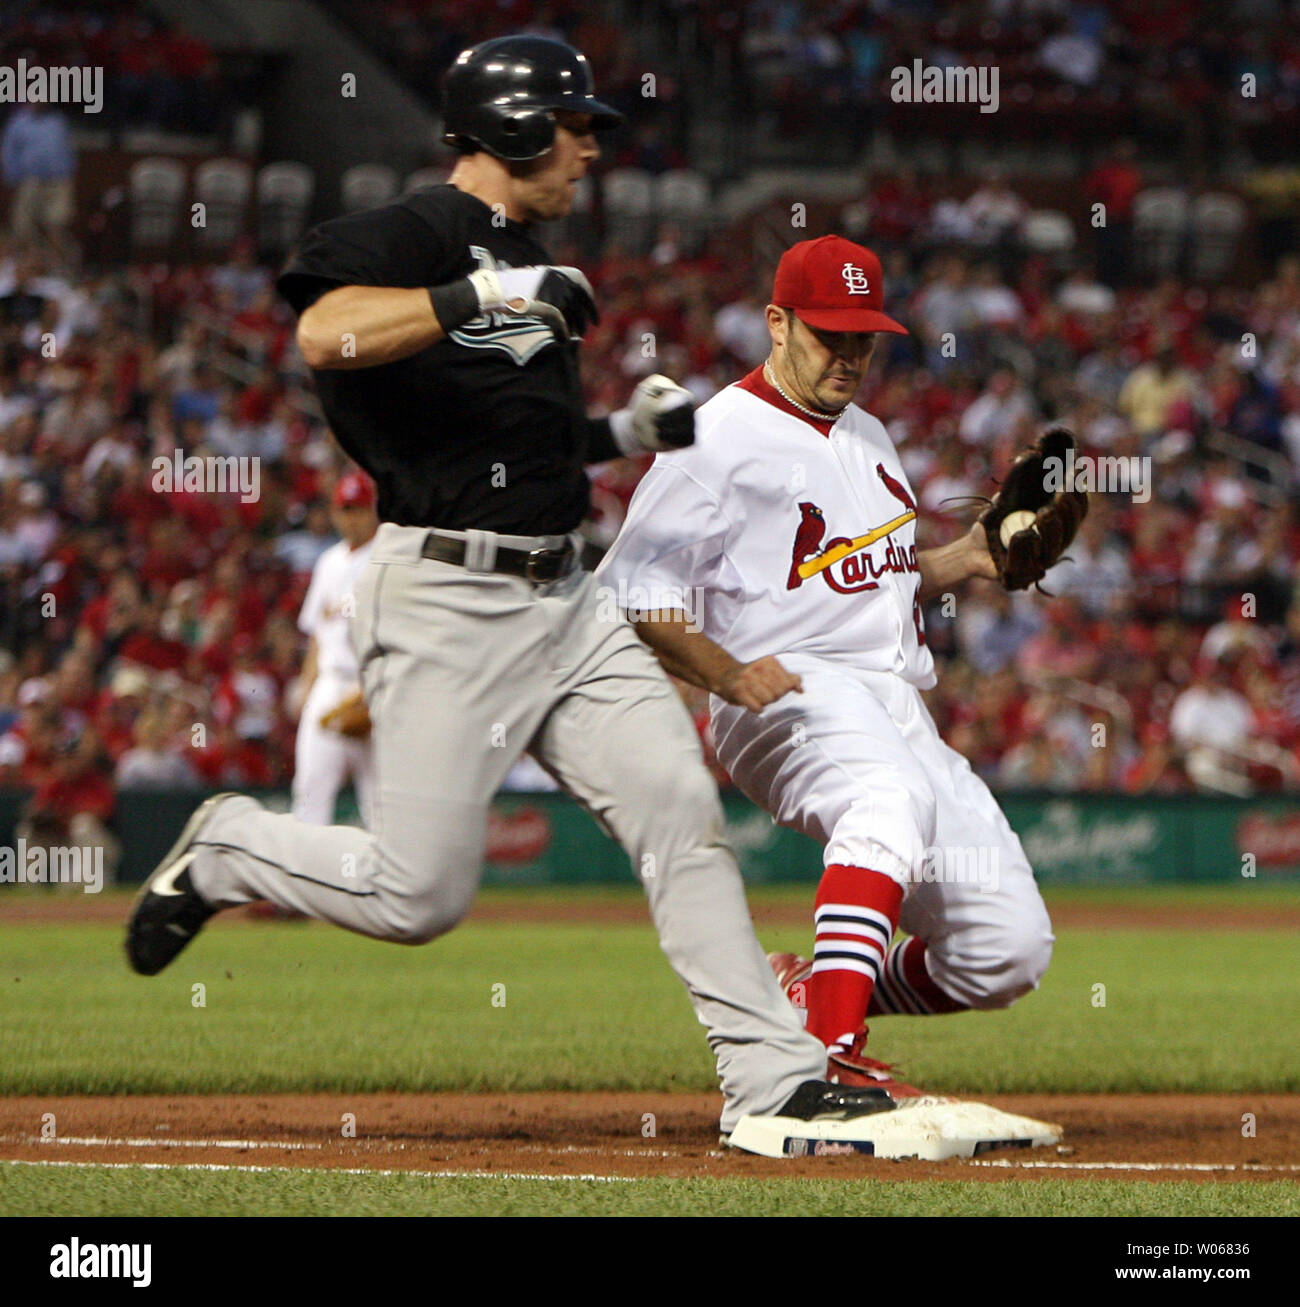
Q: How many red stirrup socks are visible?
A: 2